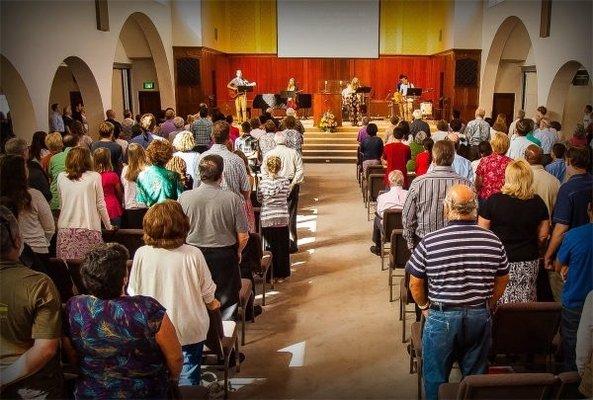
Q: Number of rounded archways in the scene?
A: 5